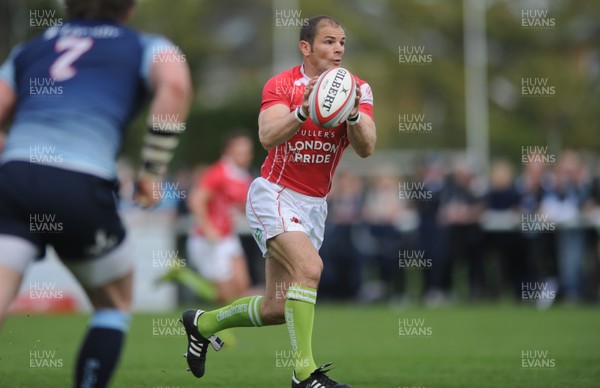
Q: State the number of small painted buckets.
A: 0